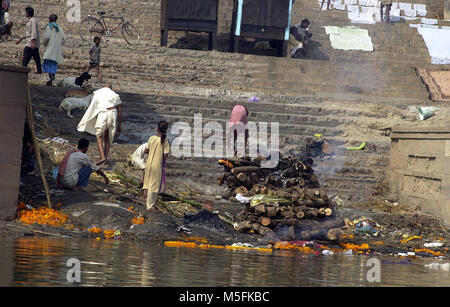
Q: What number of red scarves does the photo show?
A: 1